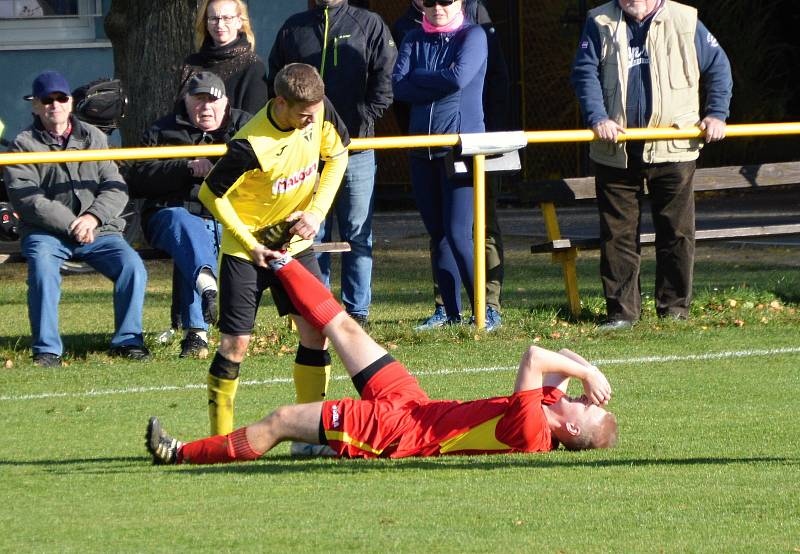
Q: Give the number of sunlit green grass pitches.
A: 1